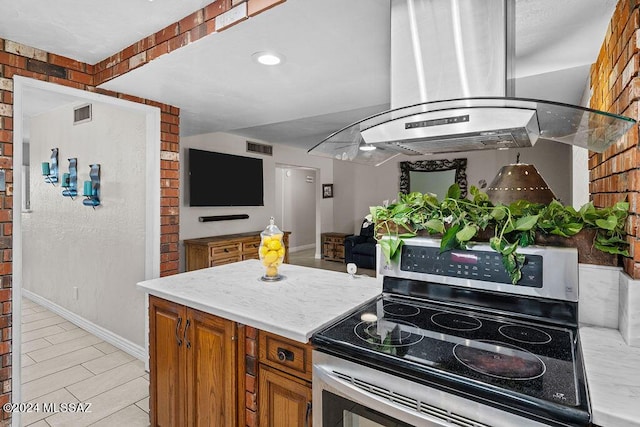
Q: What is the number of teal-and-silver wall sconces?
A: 3